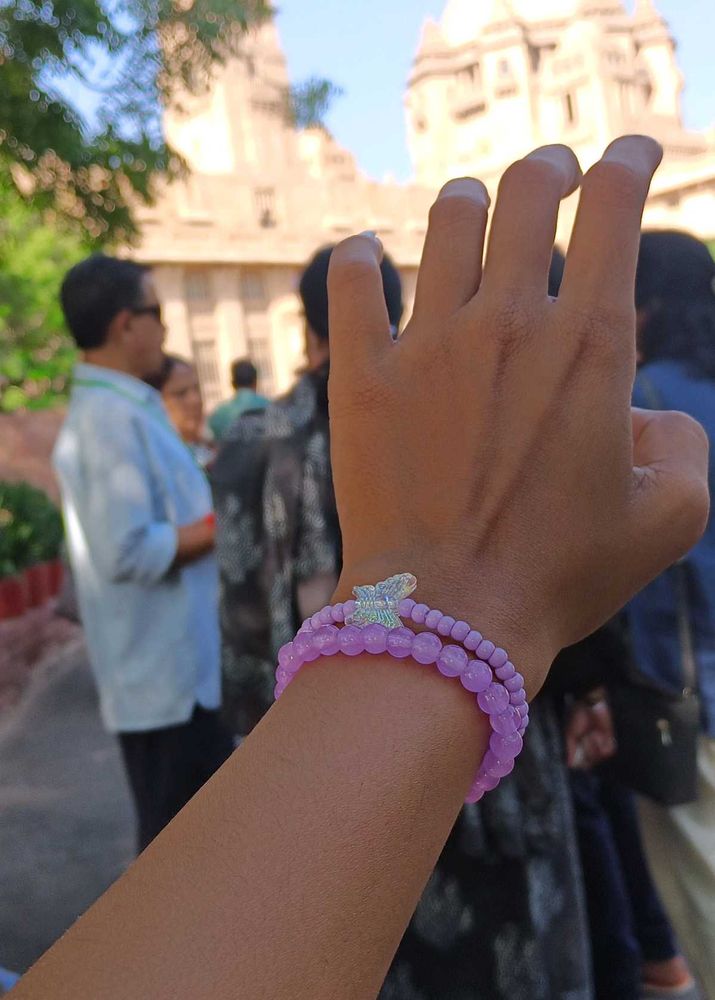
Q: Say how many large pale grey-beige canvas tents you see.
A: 0